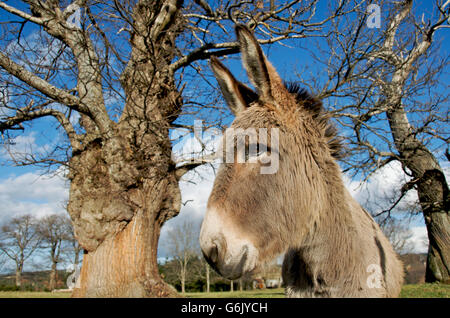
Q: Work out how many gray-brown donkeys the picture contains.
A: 1